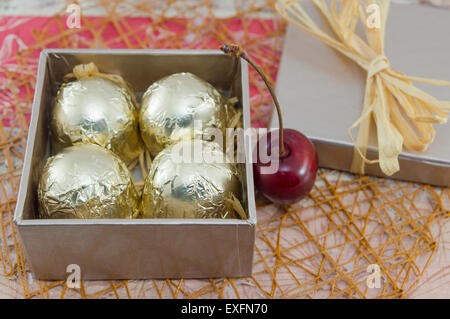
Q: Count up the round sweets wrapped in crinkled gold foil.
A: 4